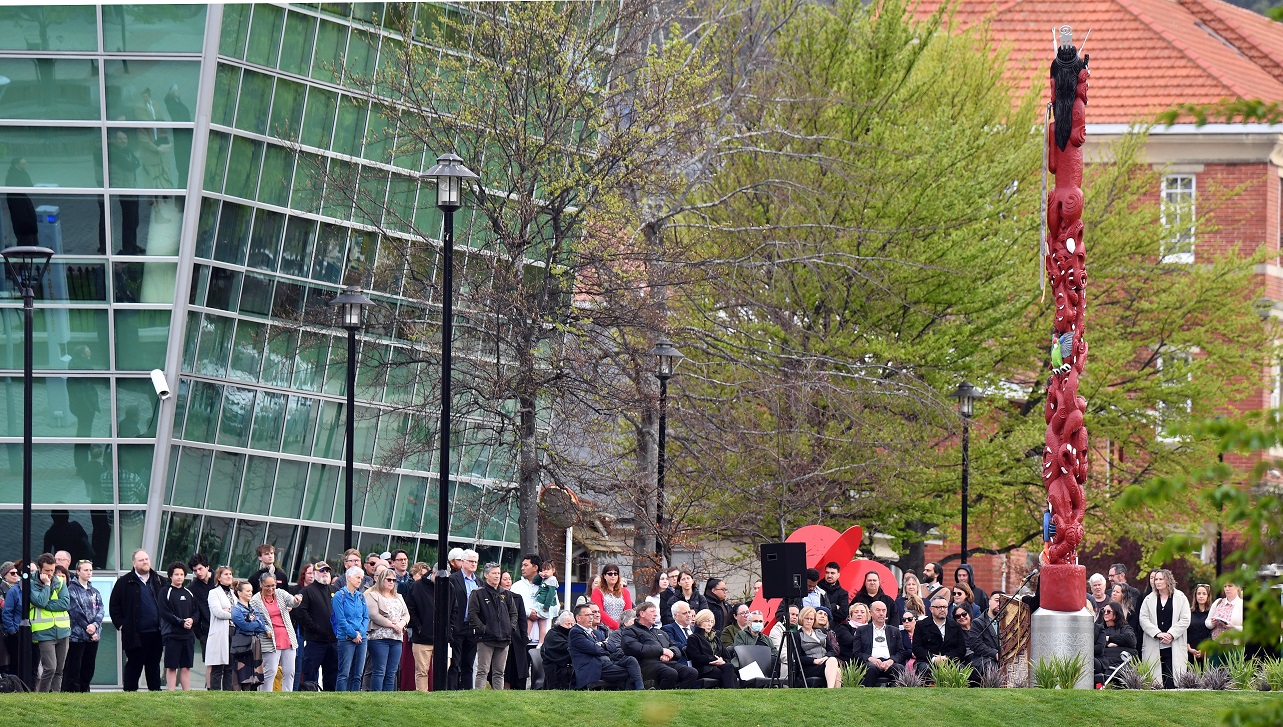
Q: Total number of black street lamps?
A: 5